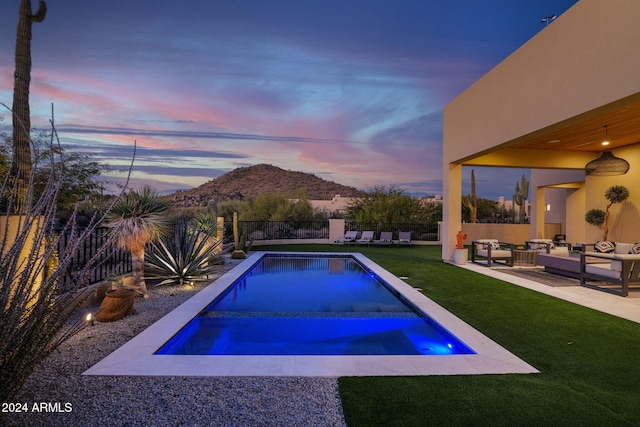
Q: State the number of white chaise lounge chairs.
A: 4